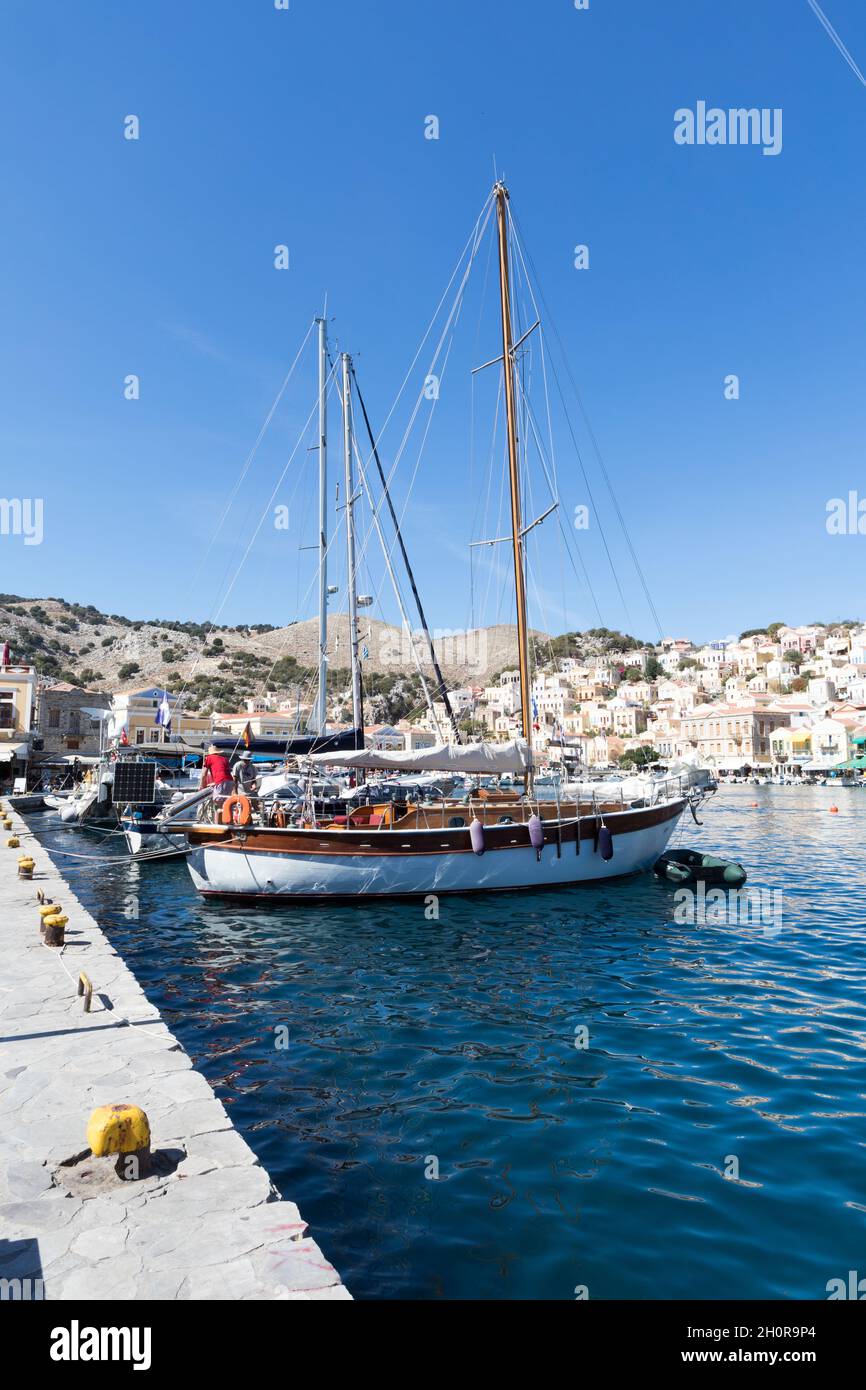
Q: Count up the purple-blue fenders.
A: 3